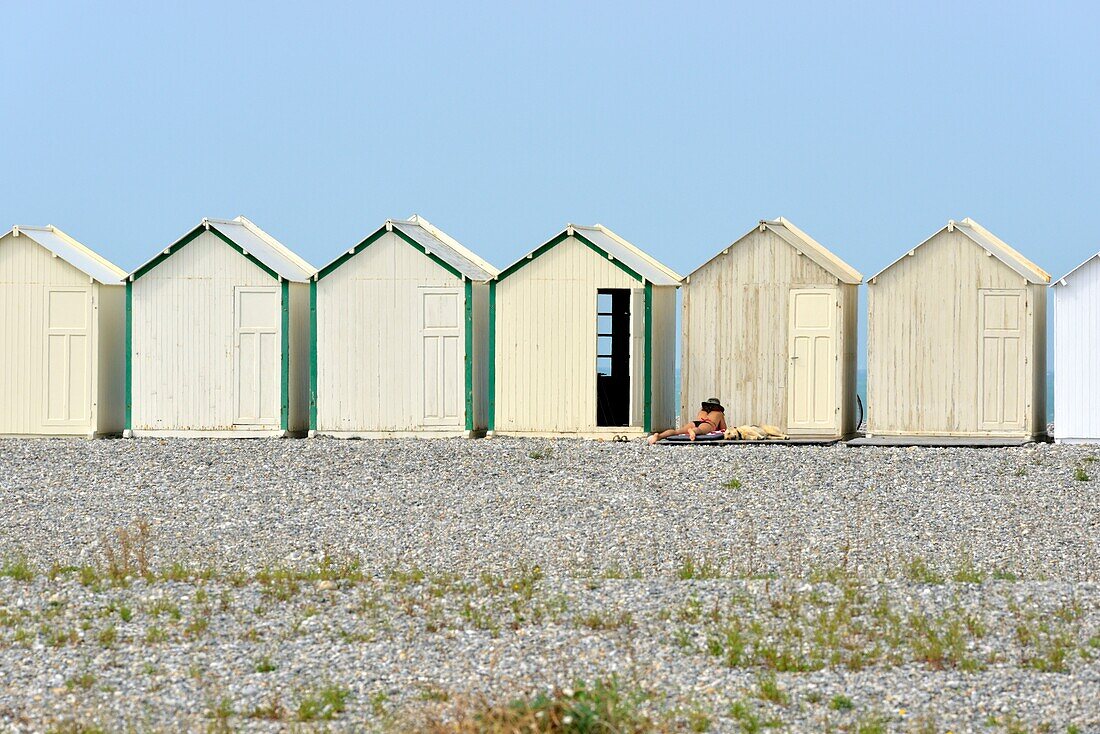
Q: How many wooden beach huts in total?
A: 7